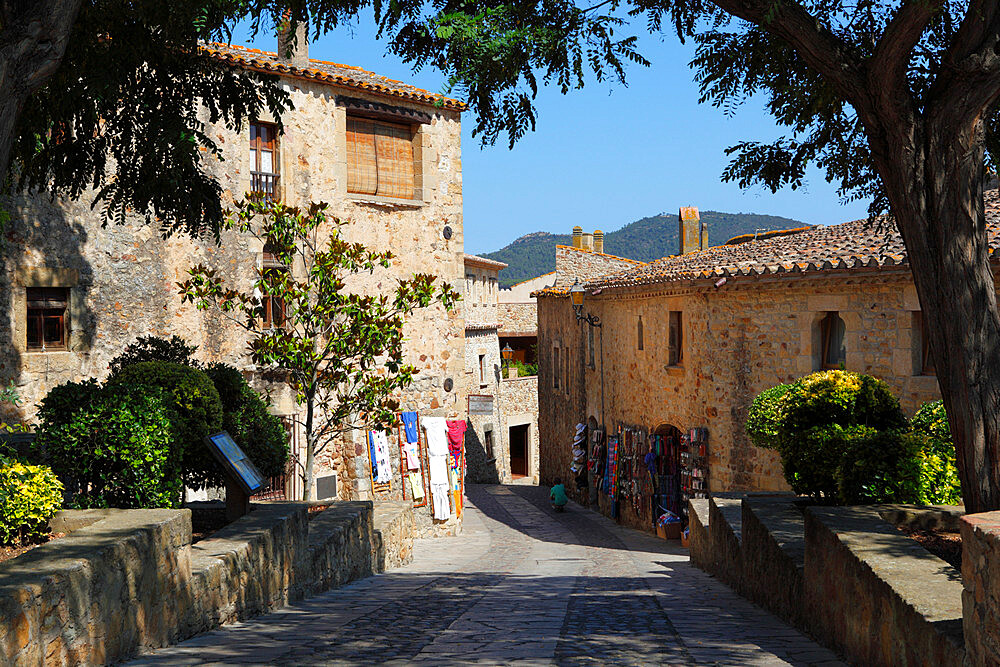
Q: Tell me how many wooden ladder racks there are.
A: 4